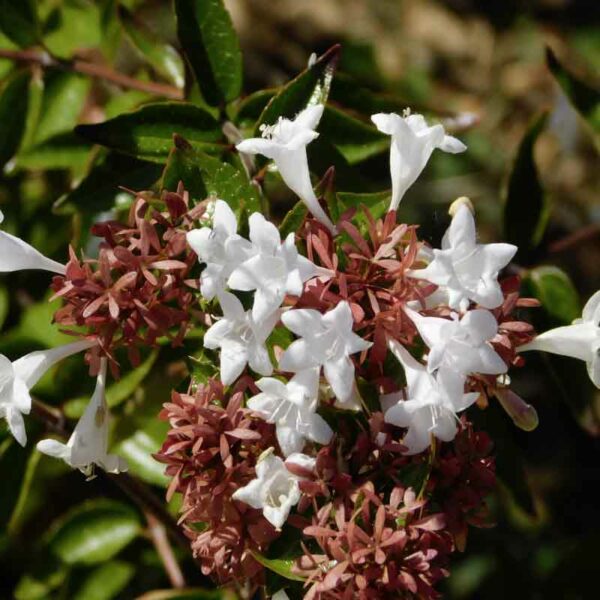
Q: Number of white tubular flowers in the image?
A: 15